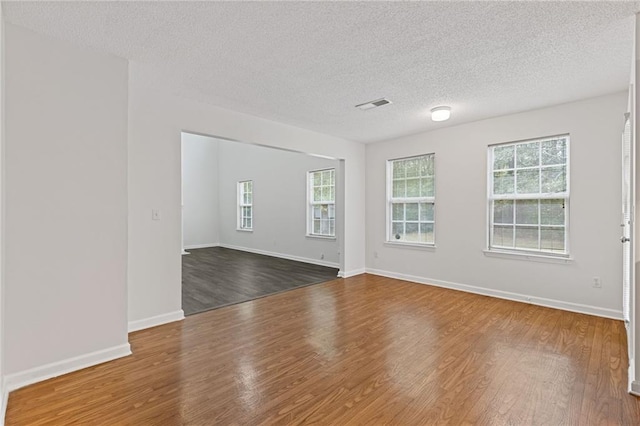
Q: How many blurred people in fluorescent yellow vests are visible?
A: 0